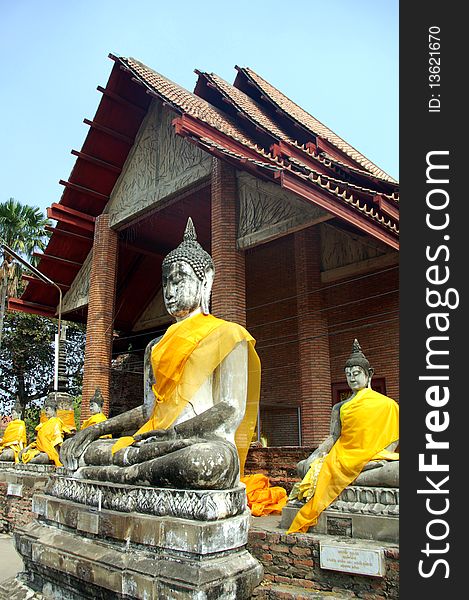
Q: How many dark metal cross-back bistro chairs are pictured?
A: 0